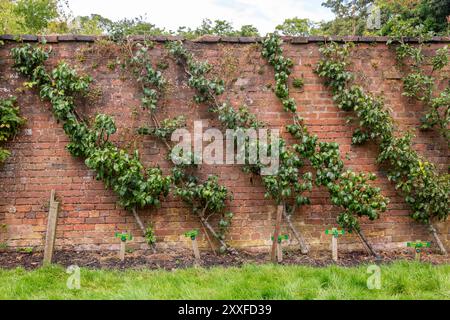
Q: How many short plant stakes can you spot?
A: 5